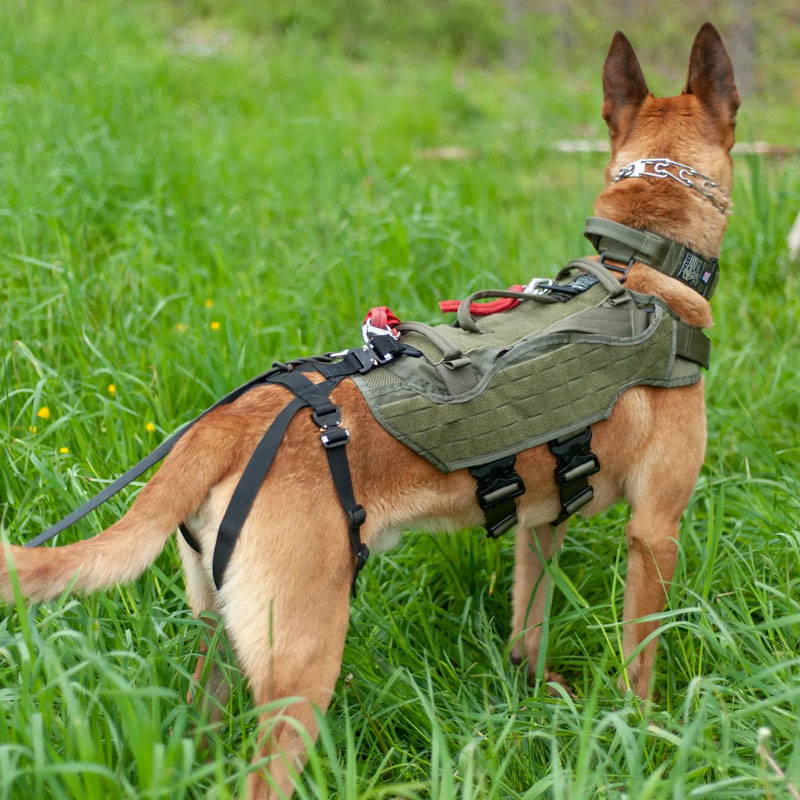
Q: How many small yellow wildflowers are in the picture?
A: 8